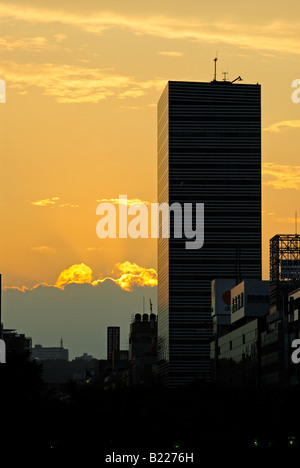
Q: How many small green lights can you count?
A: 4